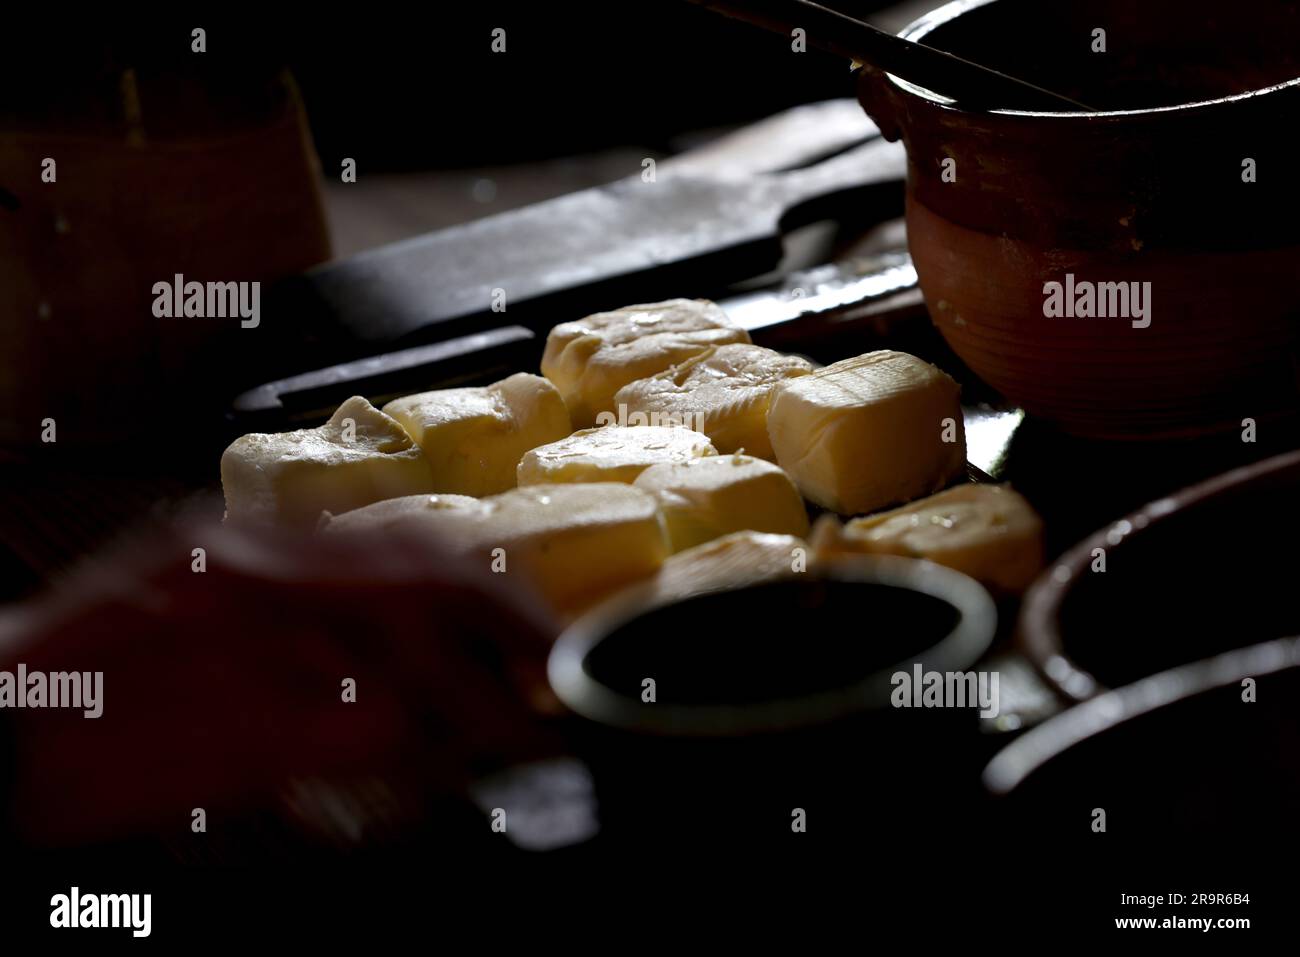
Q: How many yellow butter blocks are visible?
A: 11